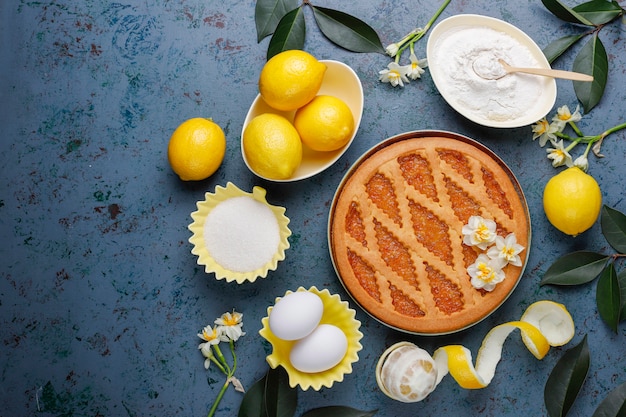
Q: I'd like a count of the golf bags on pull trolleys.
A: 0